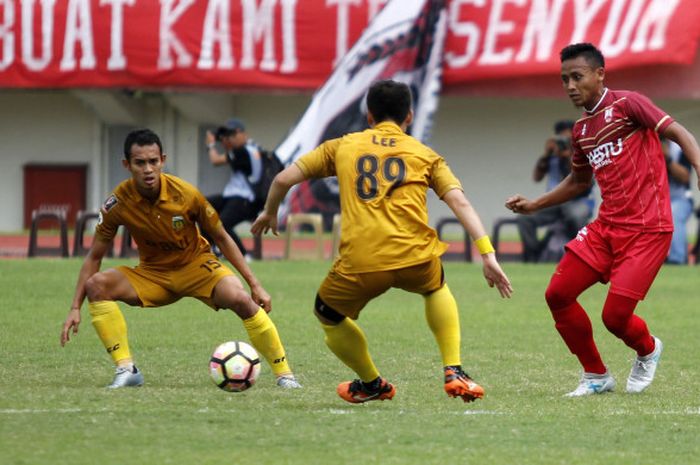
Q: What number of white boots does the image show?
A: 4